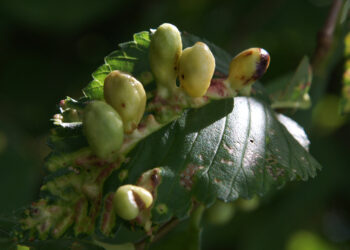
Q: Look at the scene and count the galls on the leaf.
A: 6